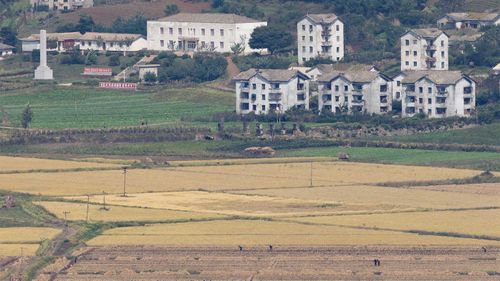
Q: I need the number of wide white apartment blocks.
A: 3